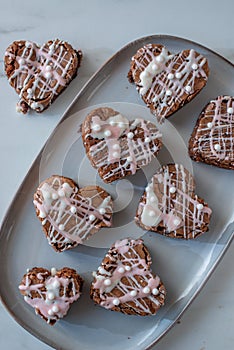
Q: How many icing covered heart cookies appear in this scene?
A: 8